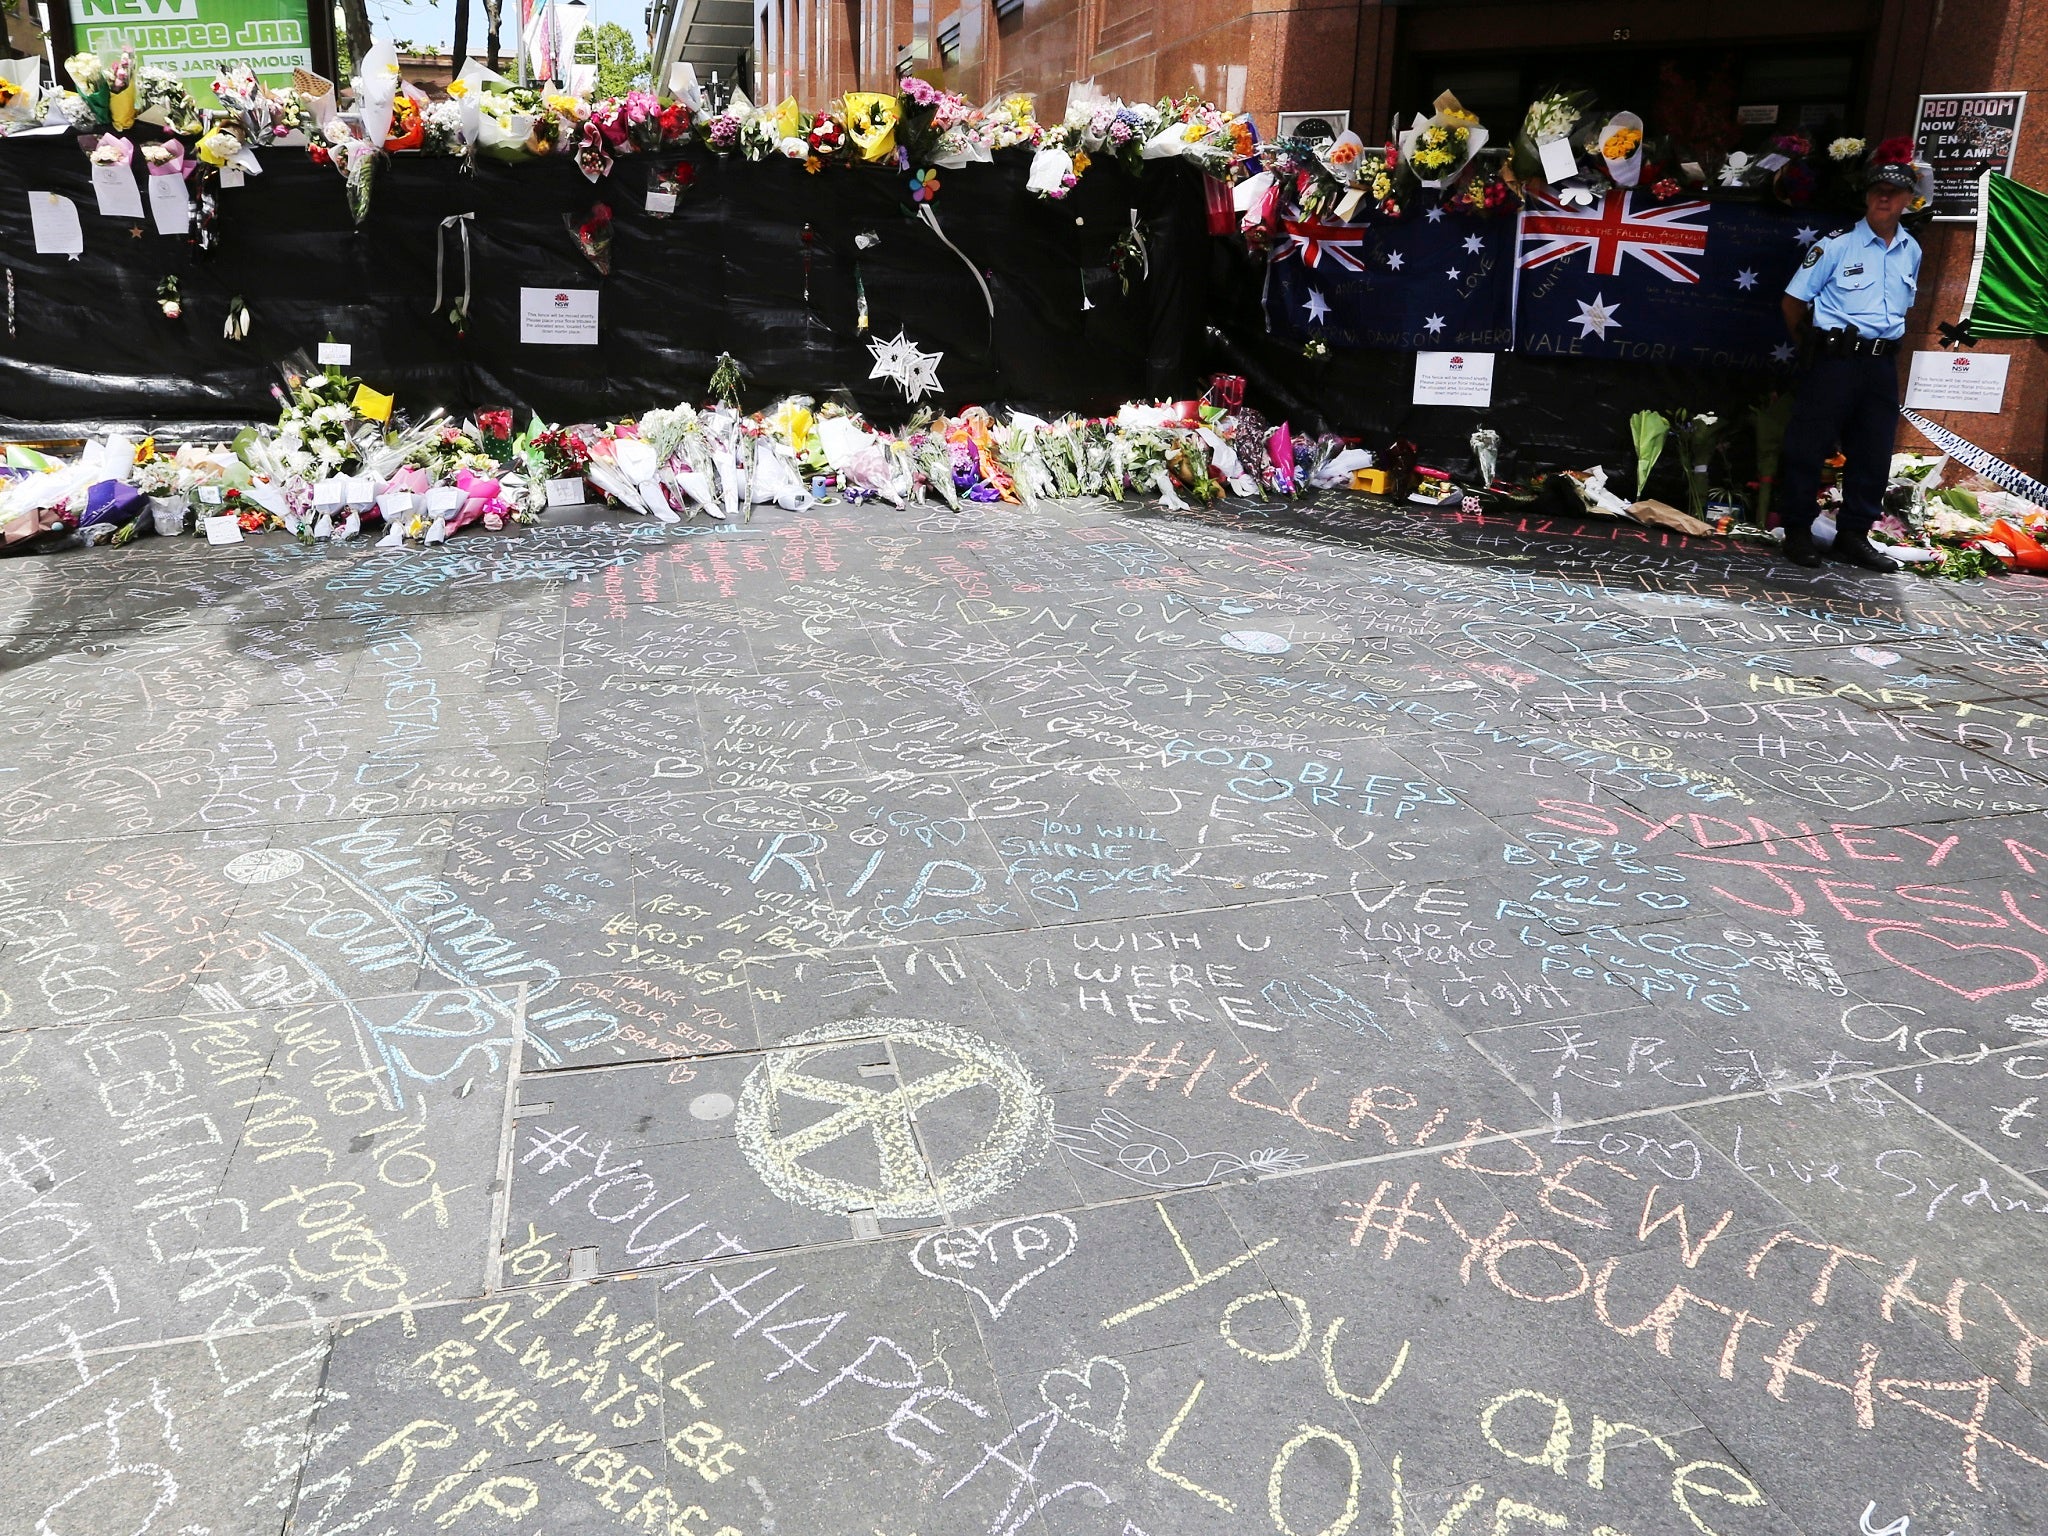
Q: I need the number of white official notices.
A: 3